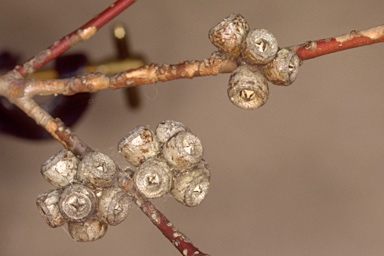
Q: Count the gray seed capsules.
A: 15